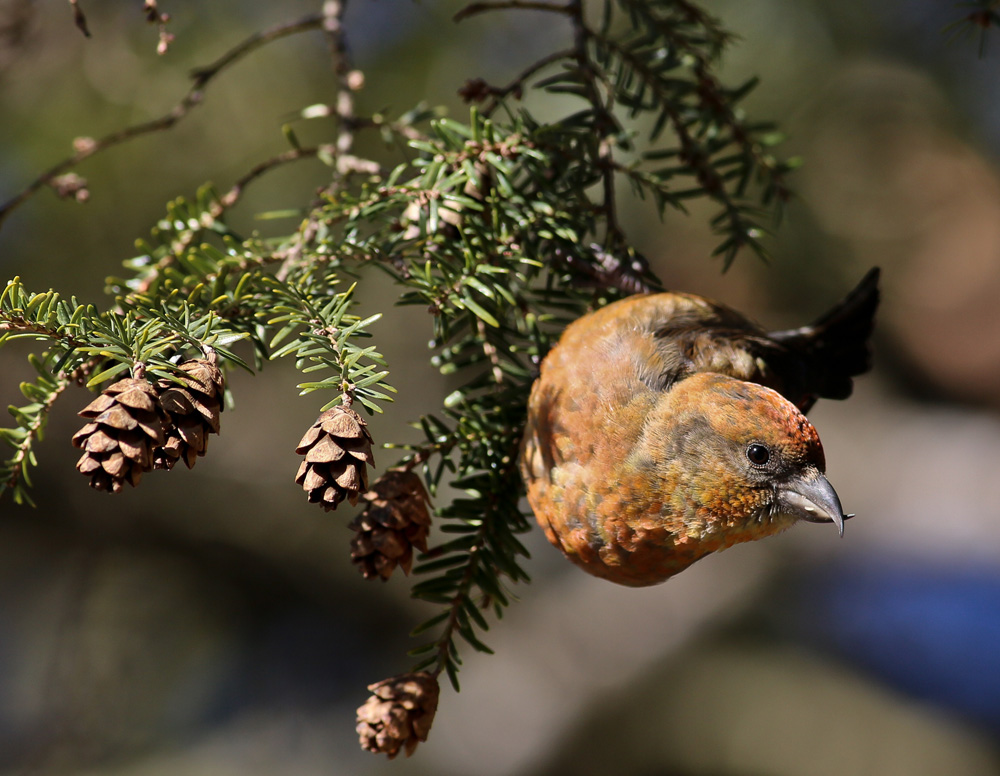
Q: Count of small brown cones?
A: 5